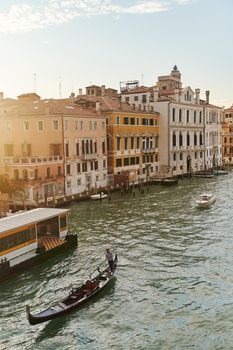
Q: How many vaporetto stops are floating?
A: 1